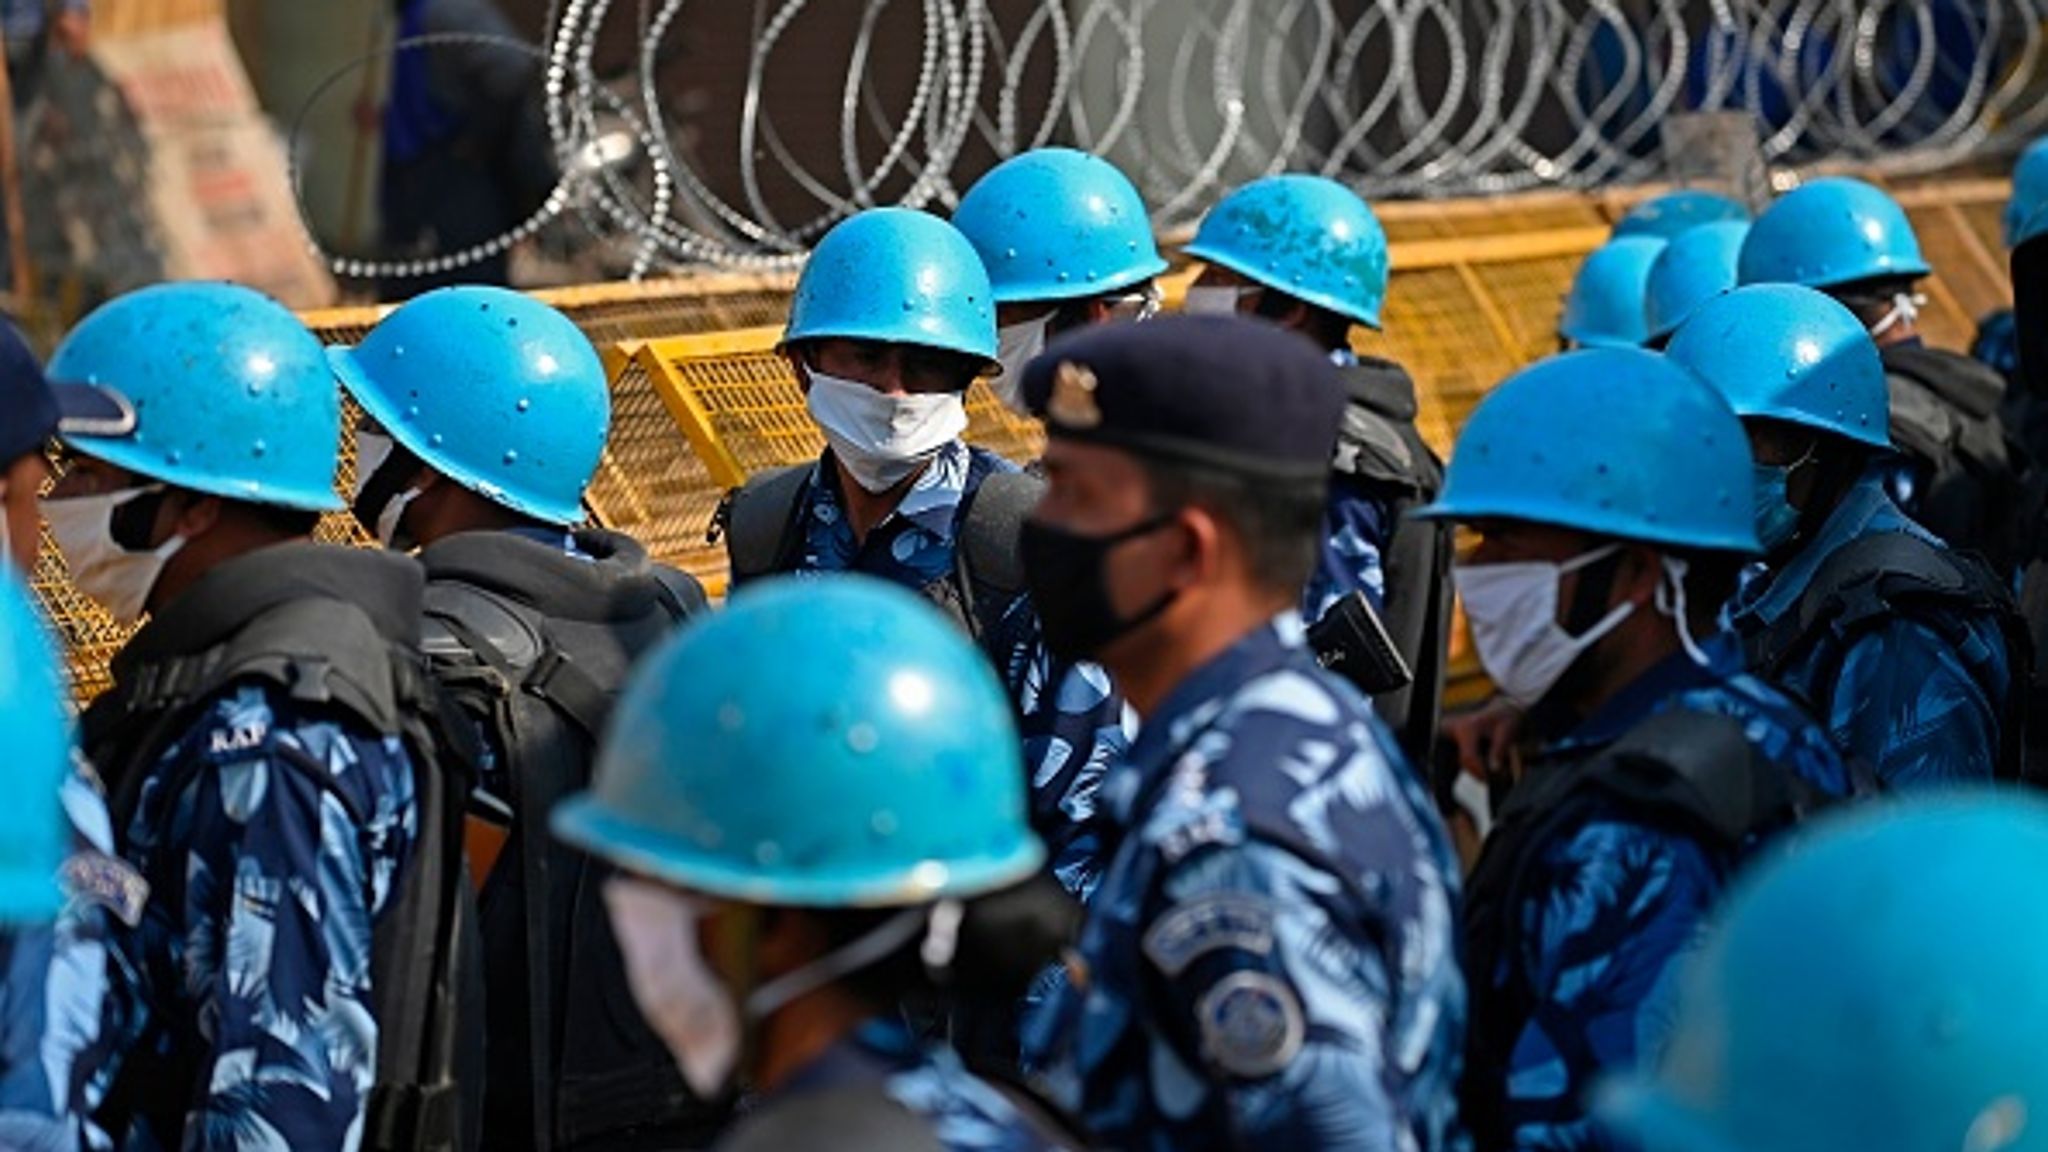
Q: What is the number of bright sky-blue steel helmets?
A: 15